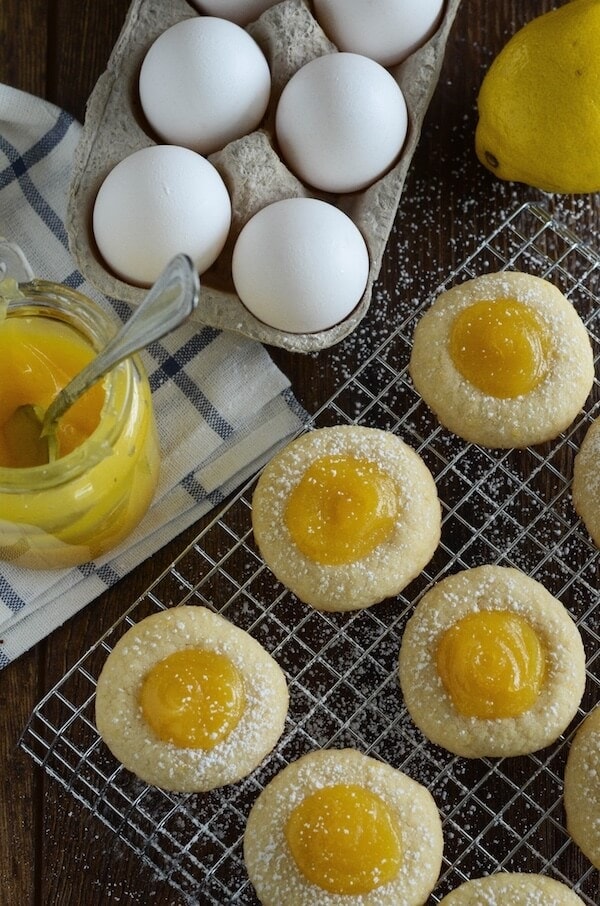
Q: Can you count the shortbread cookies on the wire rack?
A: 8